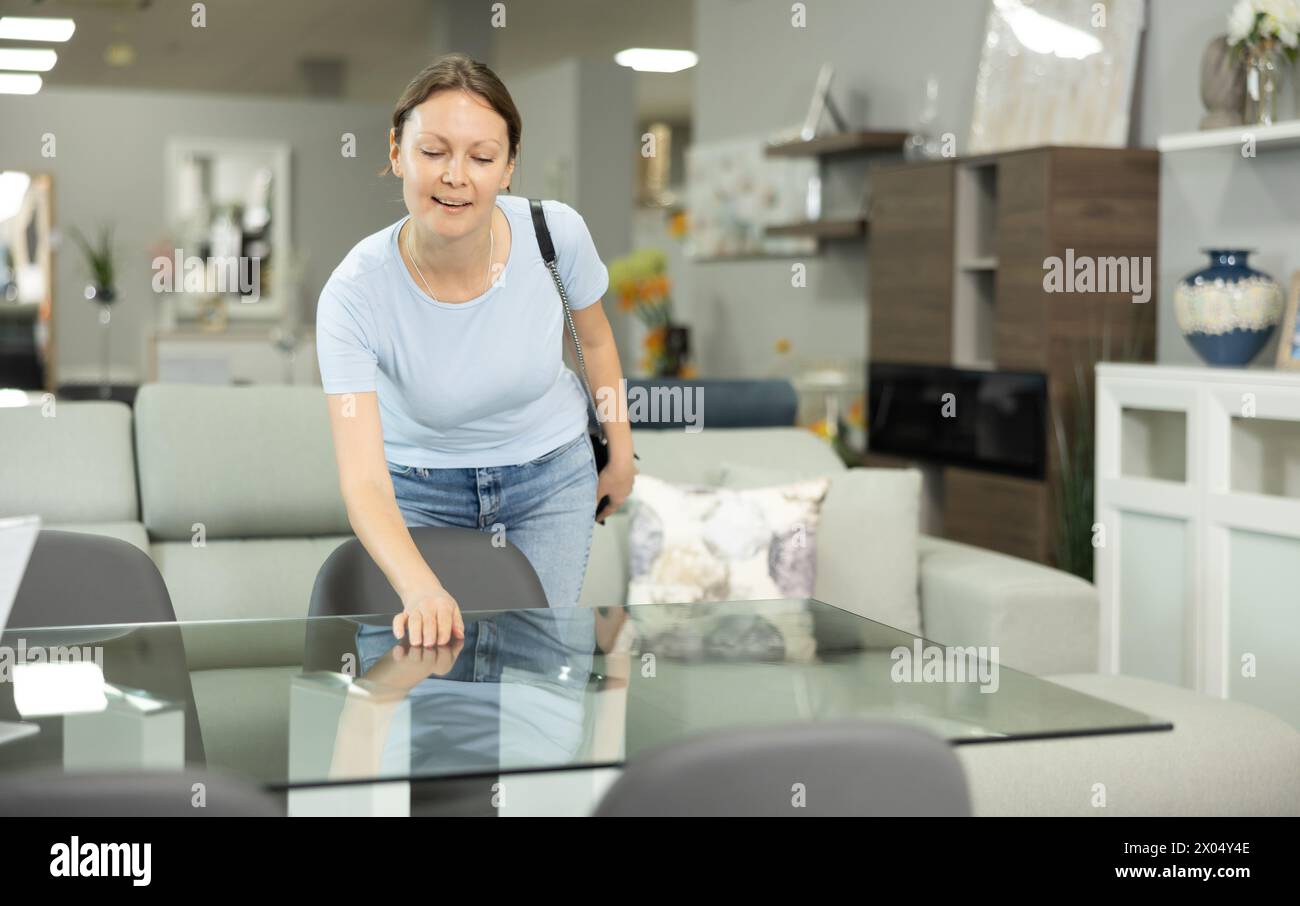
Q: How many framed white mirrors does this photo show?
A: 1